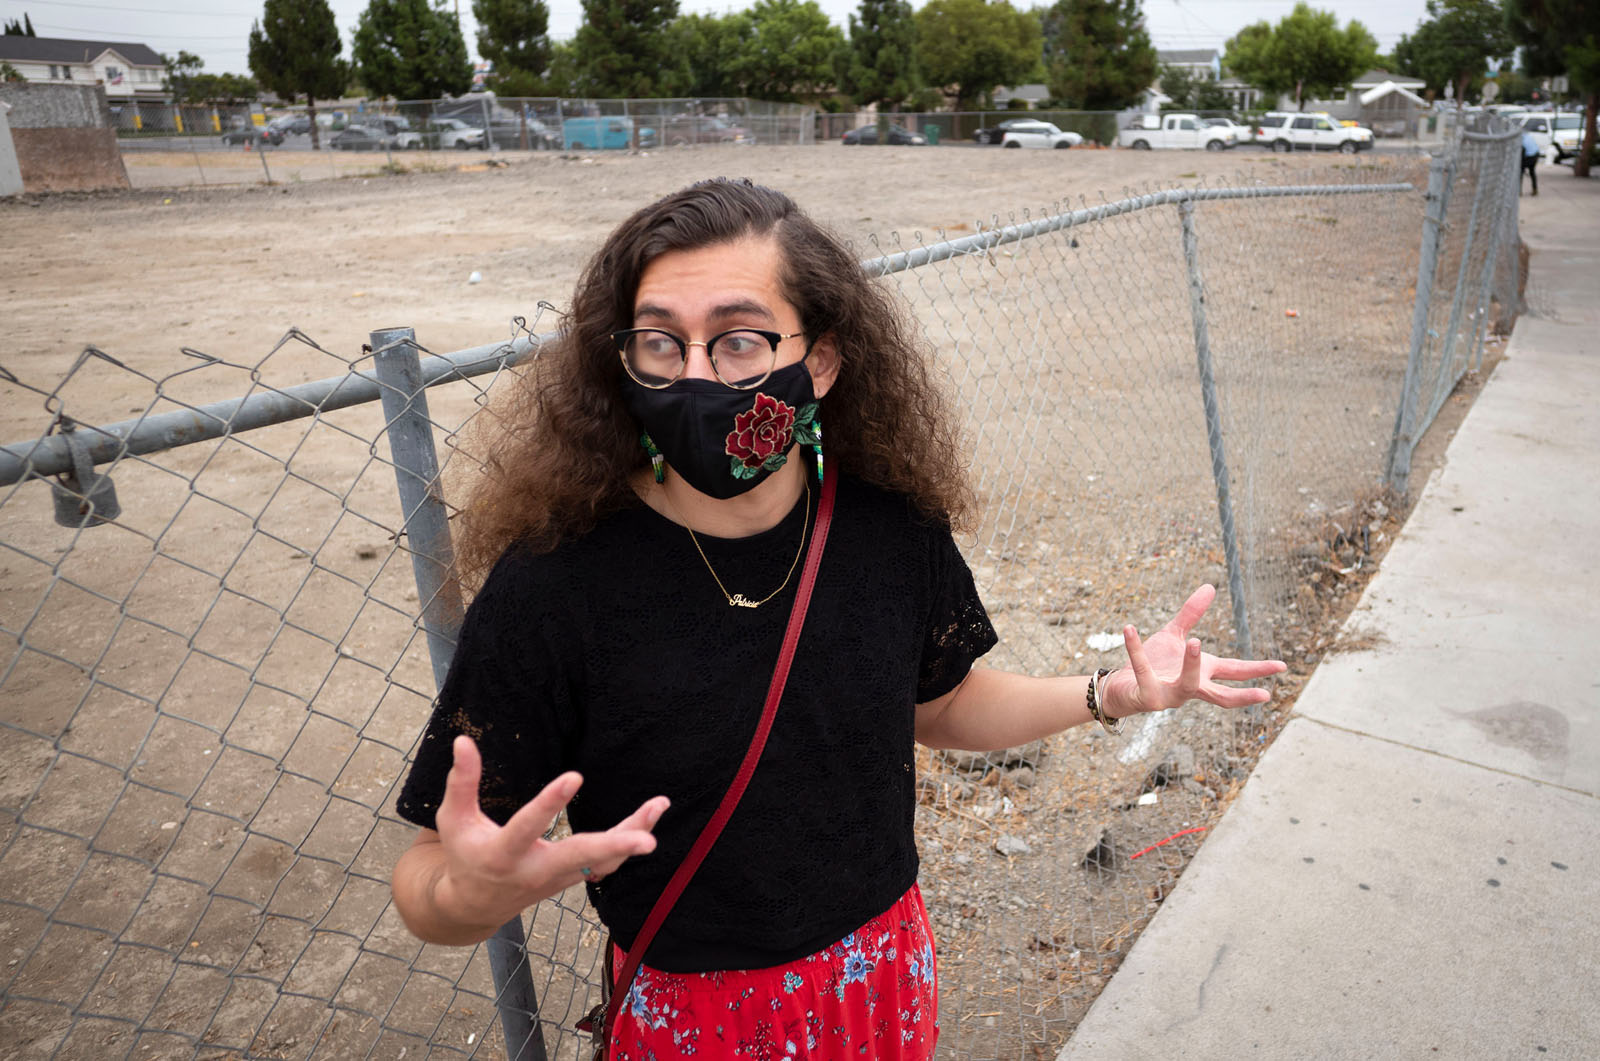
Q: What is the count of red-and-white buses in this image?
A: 0